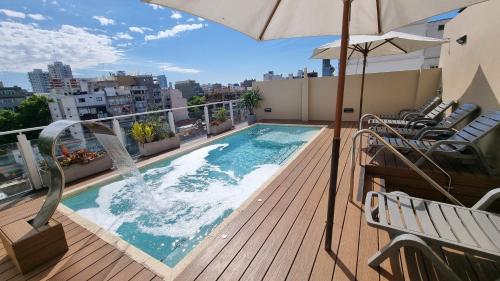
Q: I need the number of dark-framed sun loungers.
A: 4